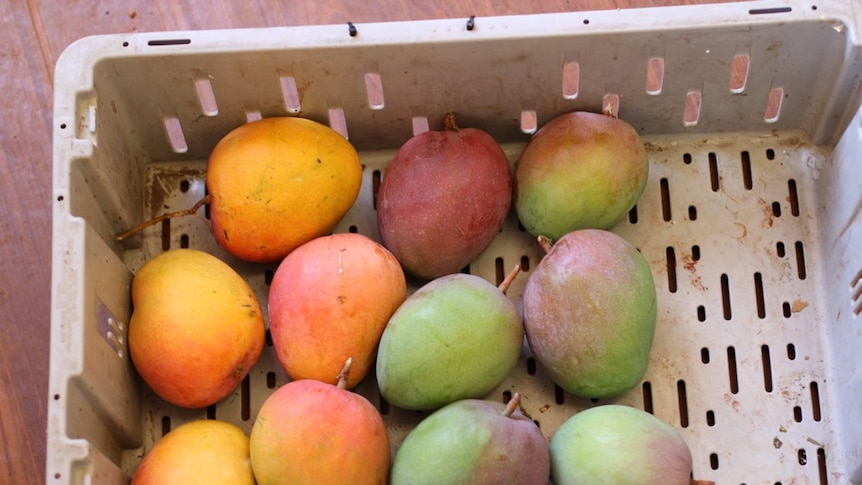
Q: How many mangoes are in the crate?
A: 11